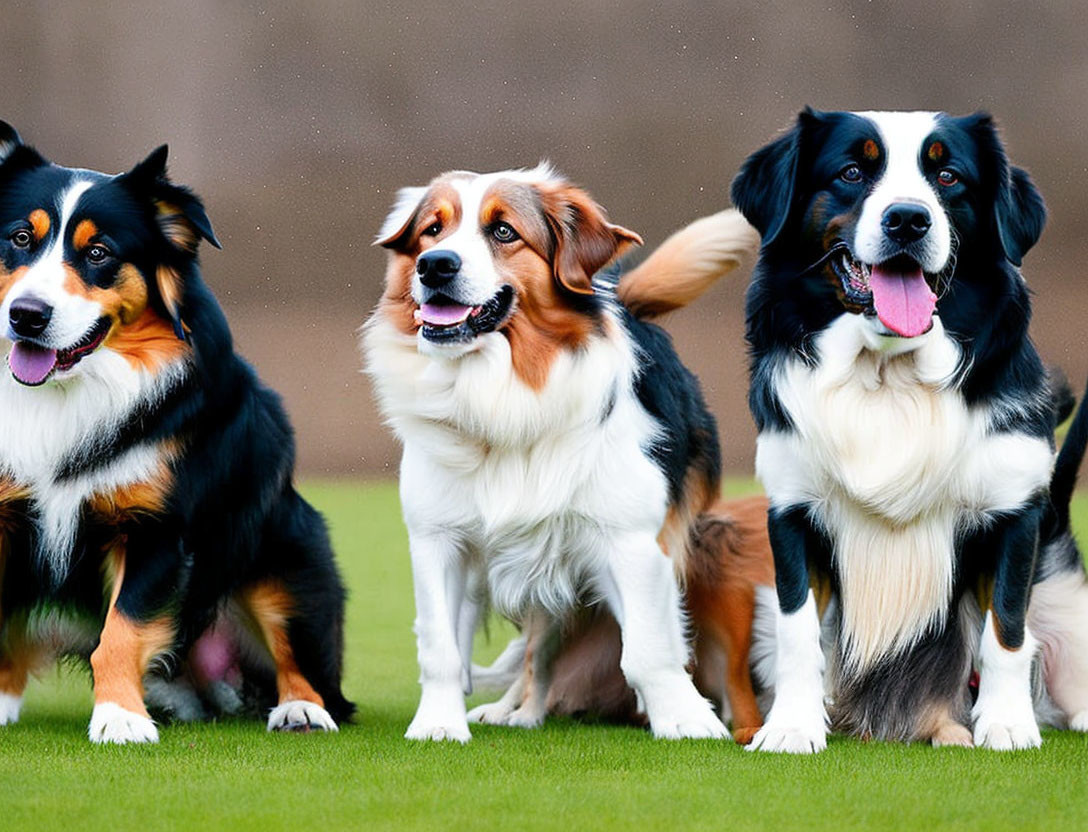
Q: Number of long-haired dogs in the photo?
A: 3